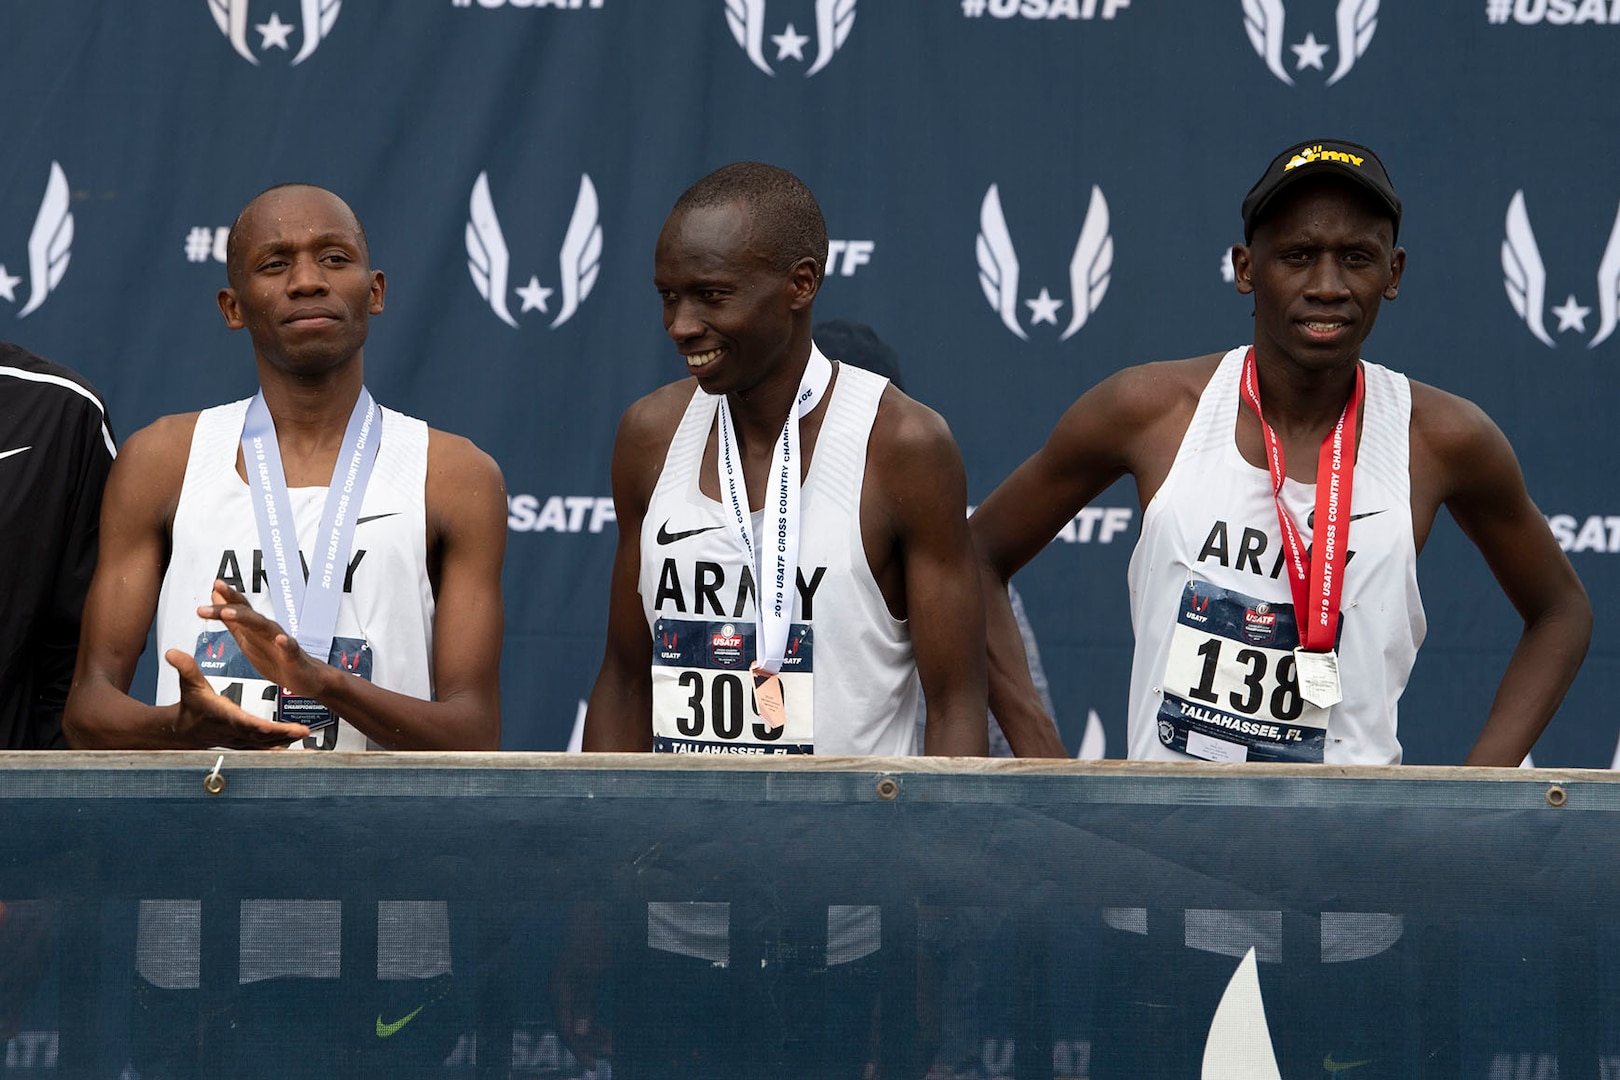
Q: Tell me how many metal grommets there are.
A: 3